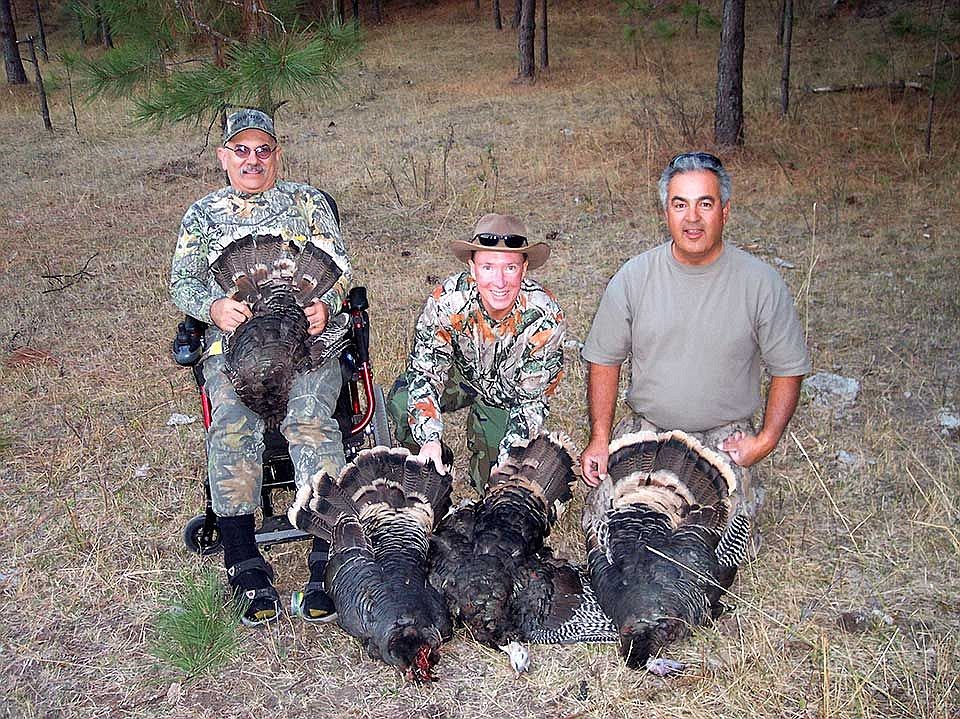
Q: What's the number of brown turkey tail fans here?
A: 4